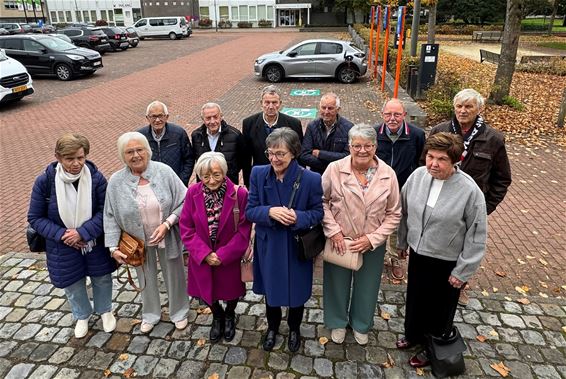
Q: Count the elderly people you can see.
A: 12